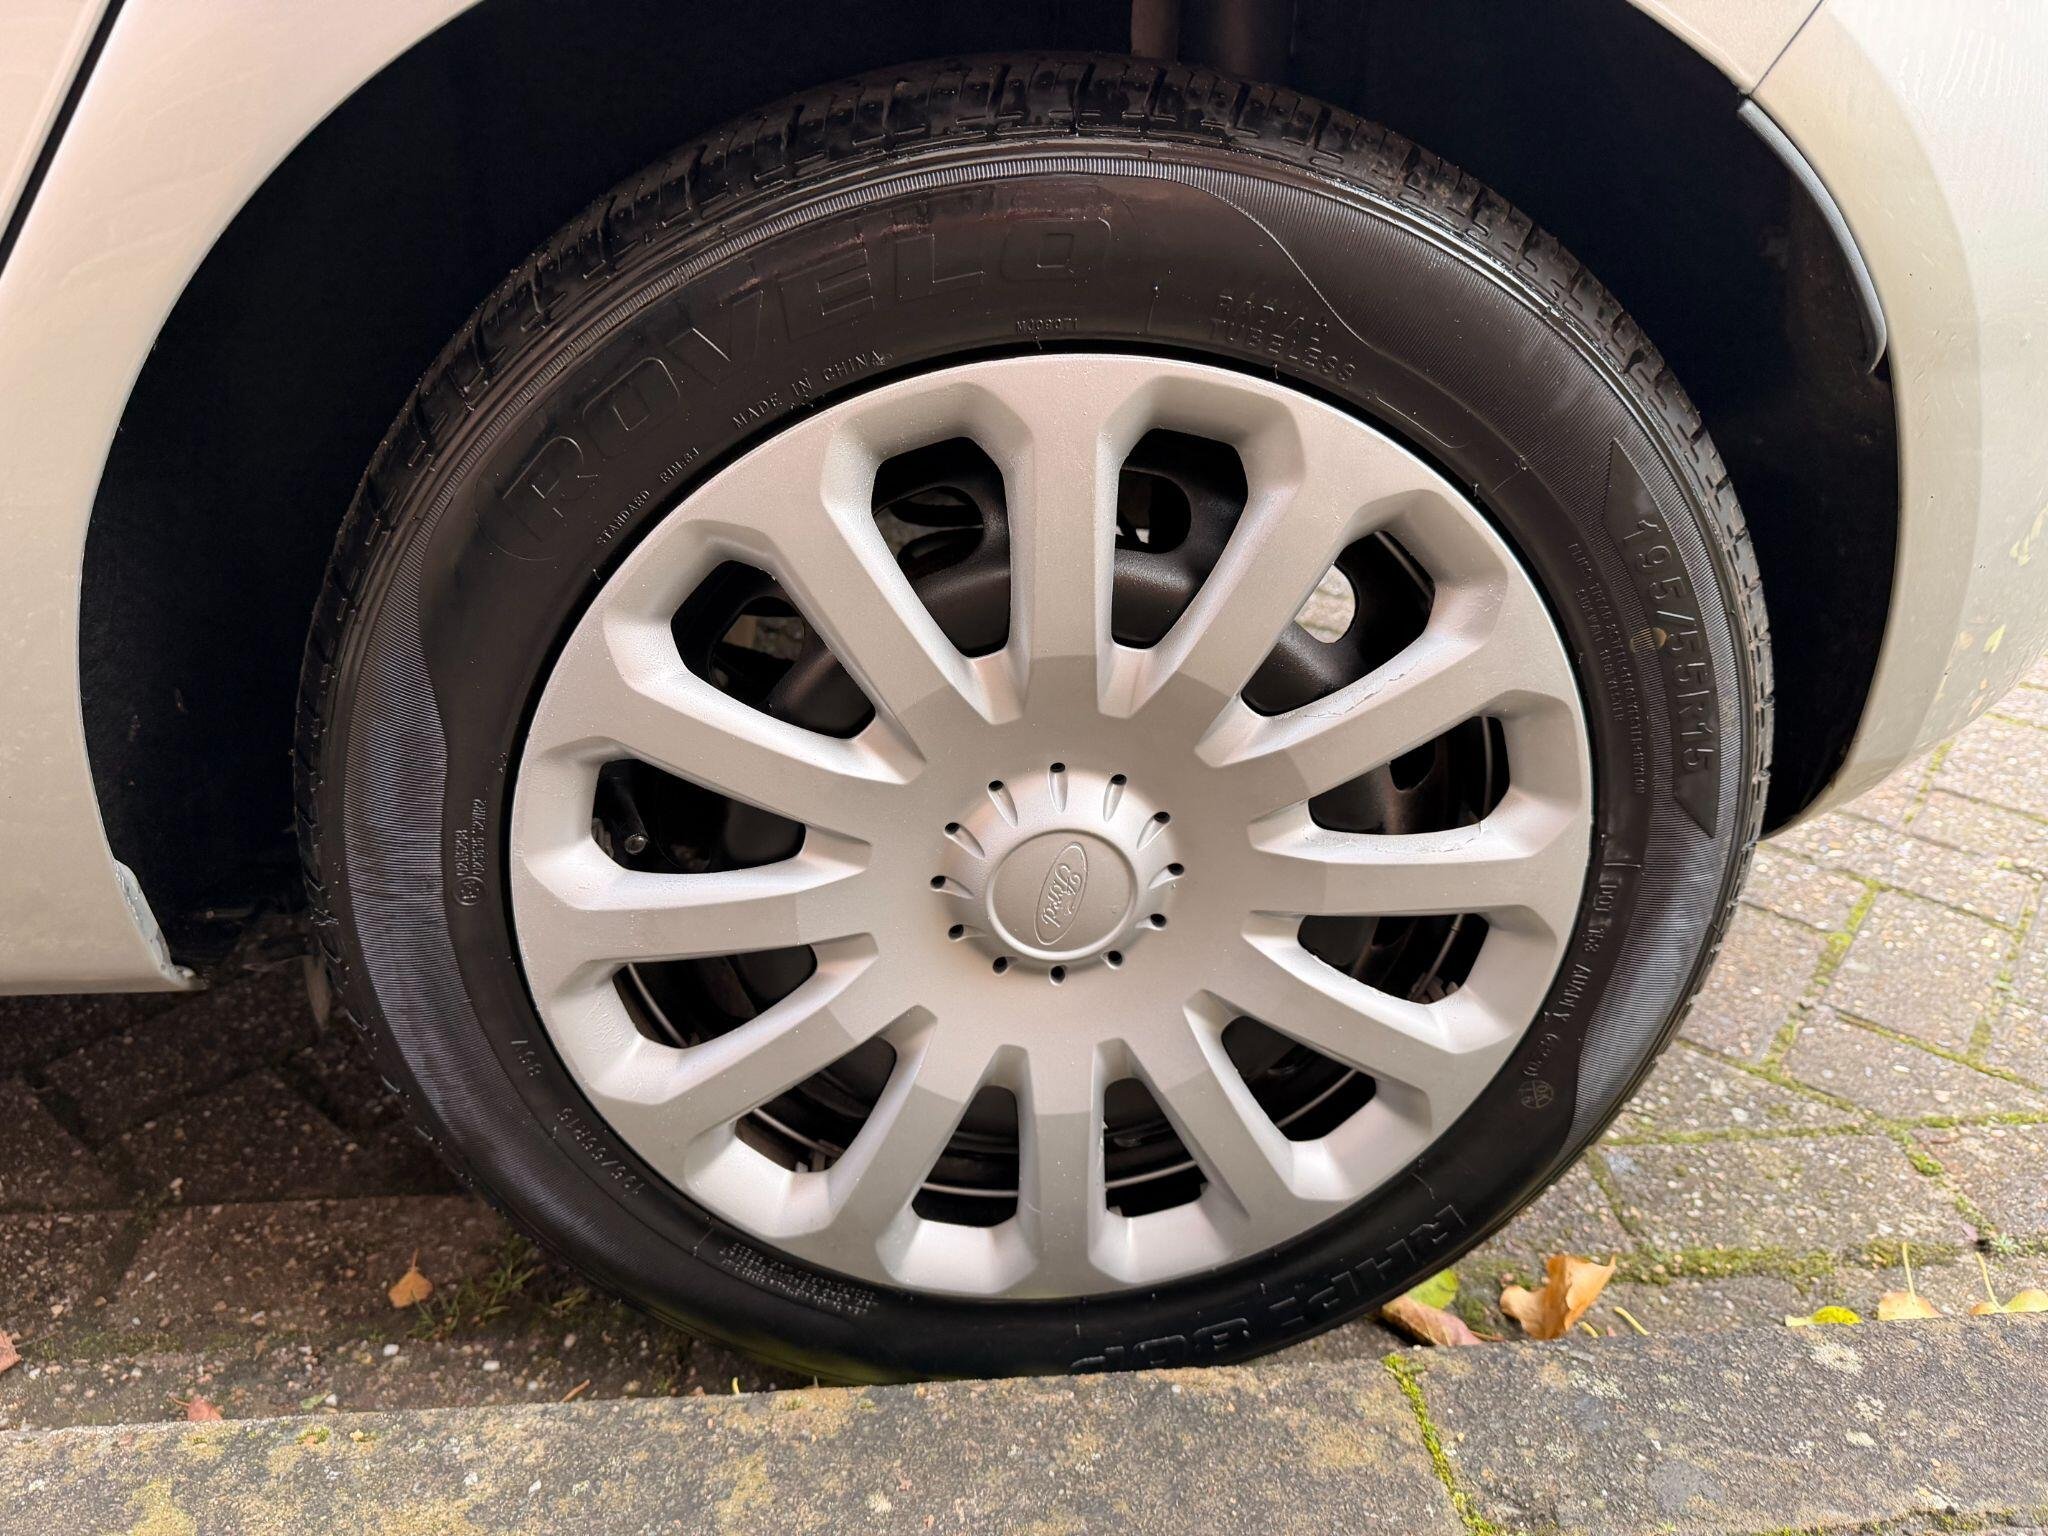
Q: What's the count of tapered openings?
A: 12